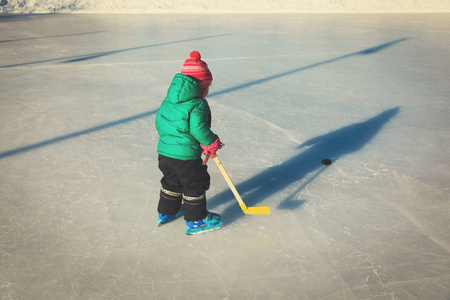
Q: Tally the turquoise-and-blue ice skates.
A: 2